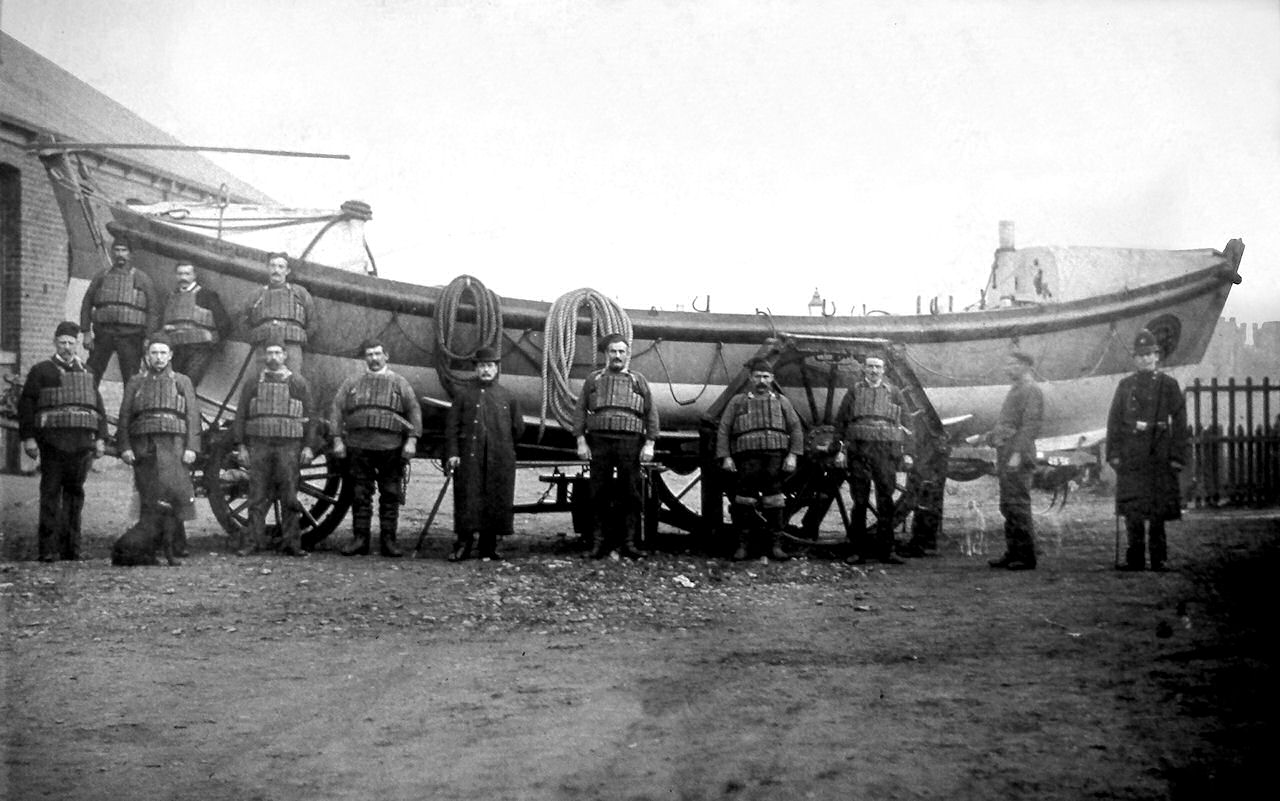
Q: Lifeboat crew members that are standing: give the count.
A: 10